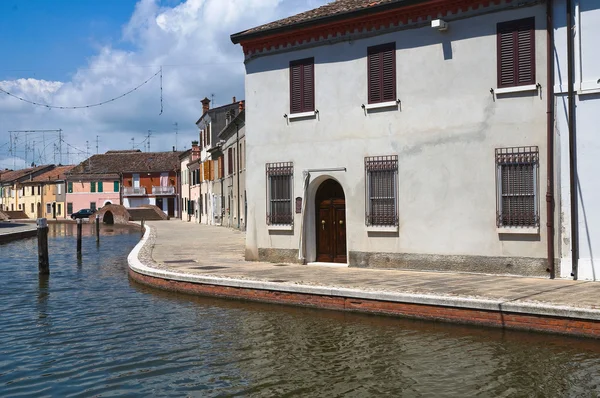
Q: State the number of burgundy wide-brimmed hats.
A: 0